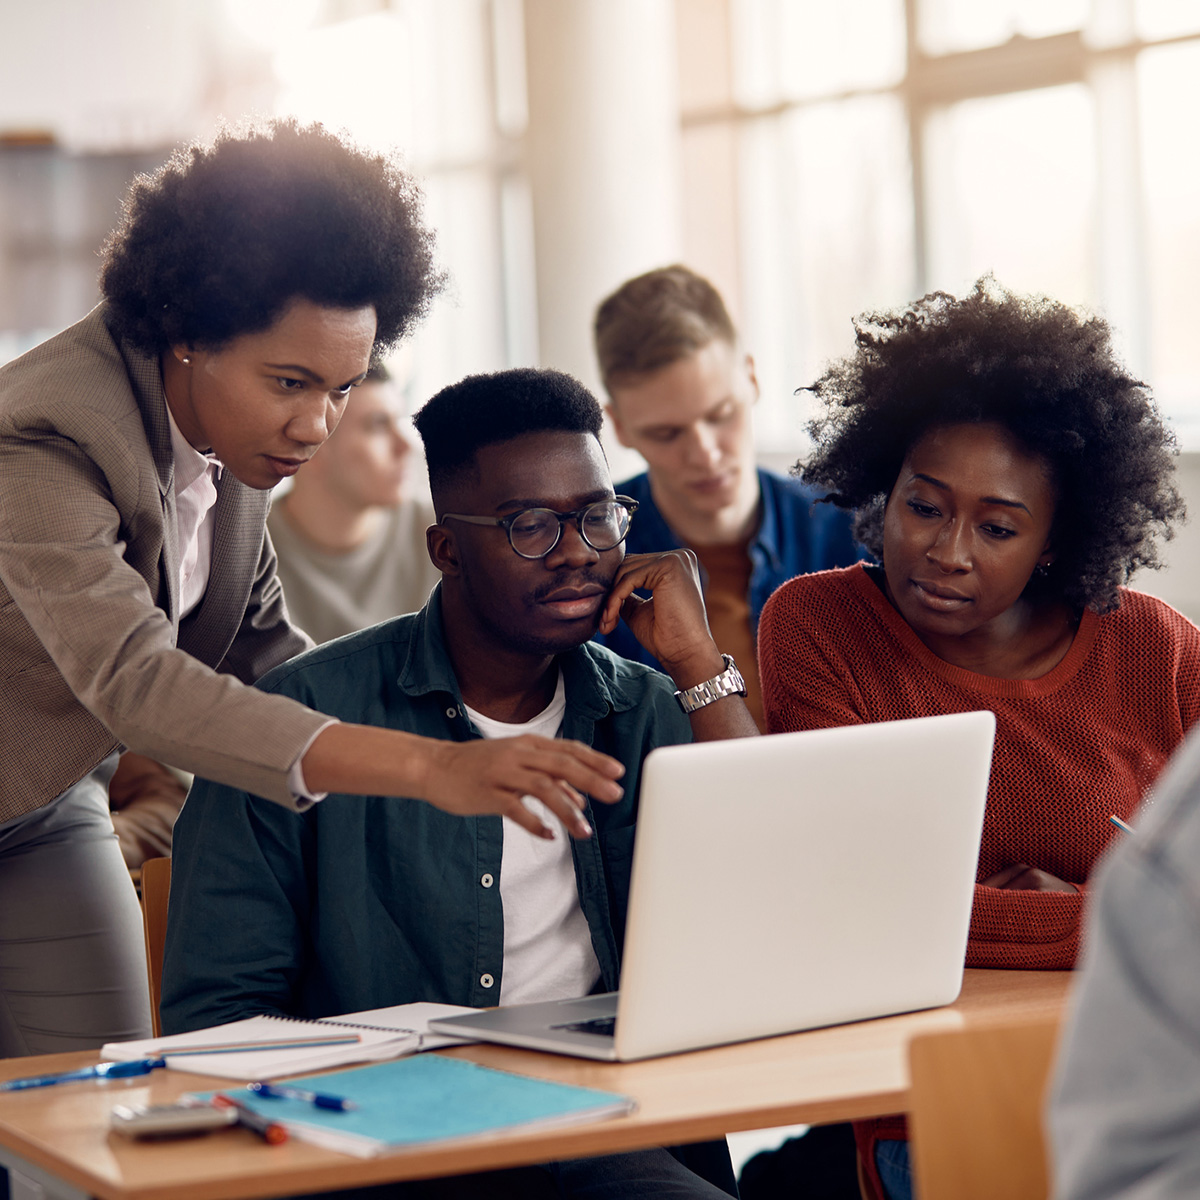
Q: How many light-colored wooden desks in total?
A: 1